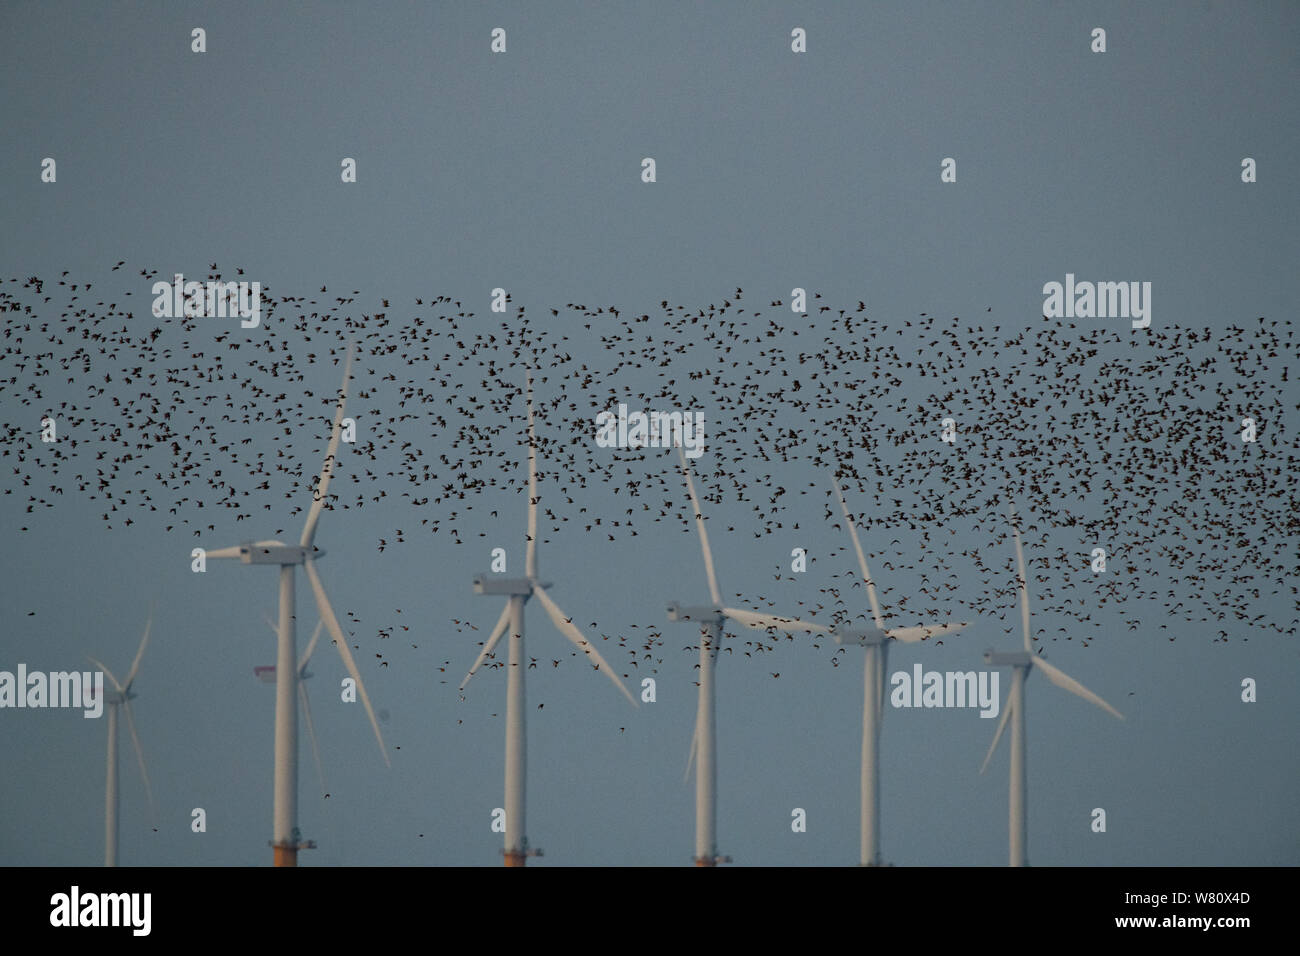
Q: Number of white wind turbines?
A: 7